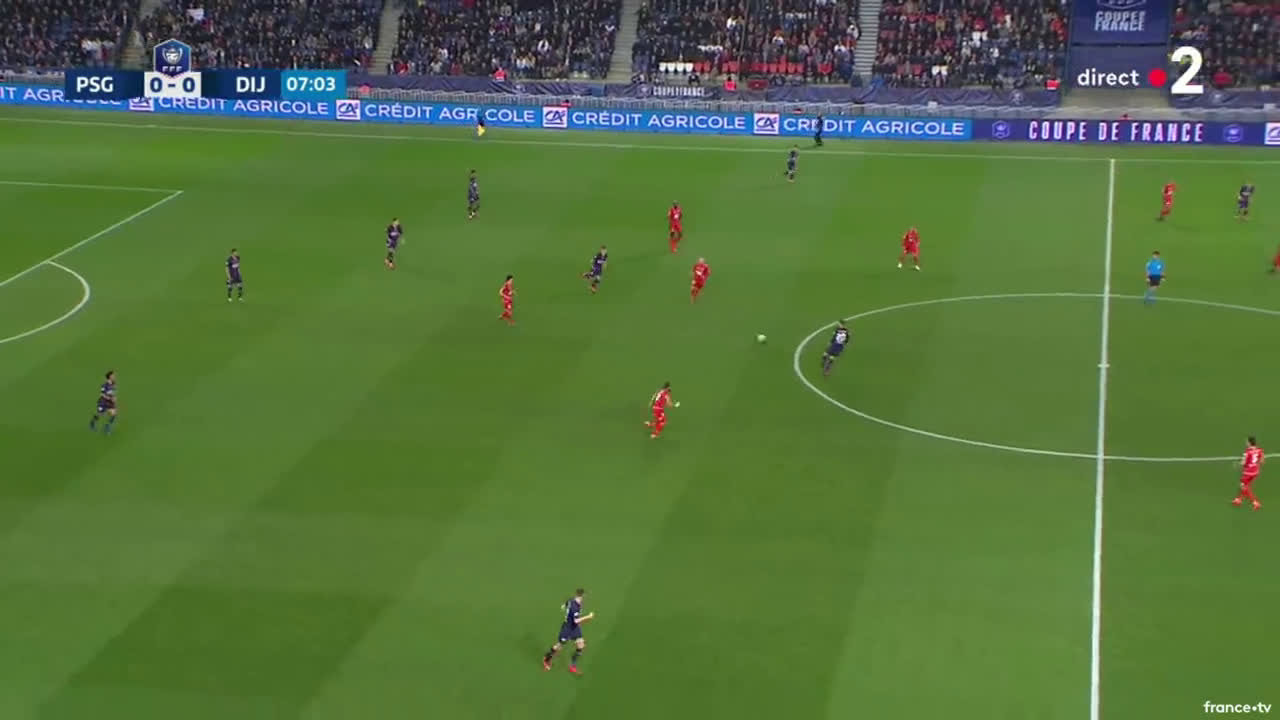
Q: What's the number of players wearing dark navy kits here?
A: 9